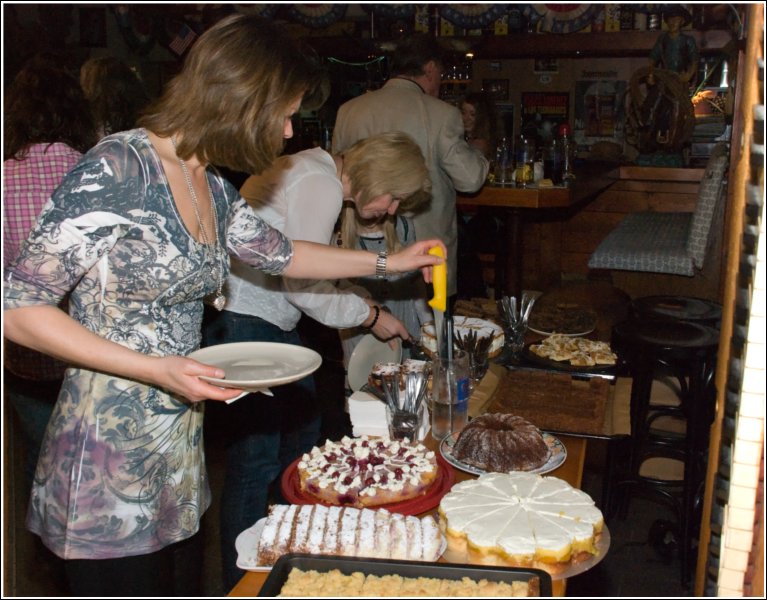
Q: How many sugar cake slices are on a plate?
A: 11